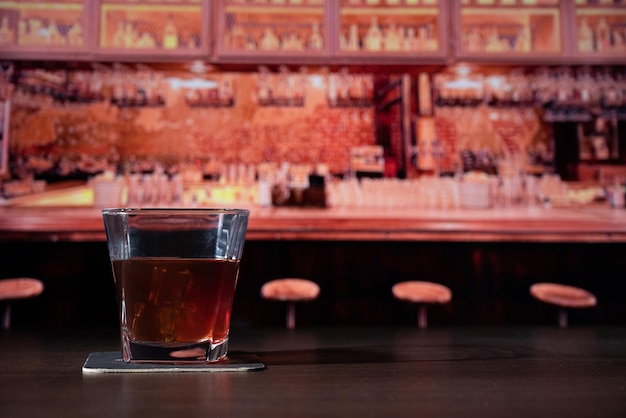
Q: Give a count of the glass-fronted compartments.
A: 6